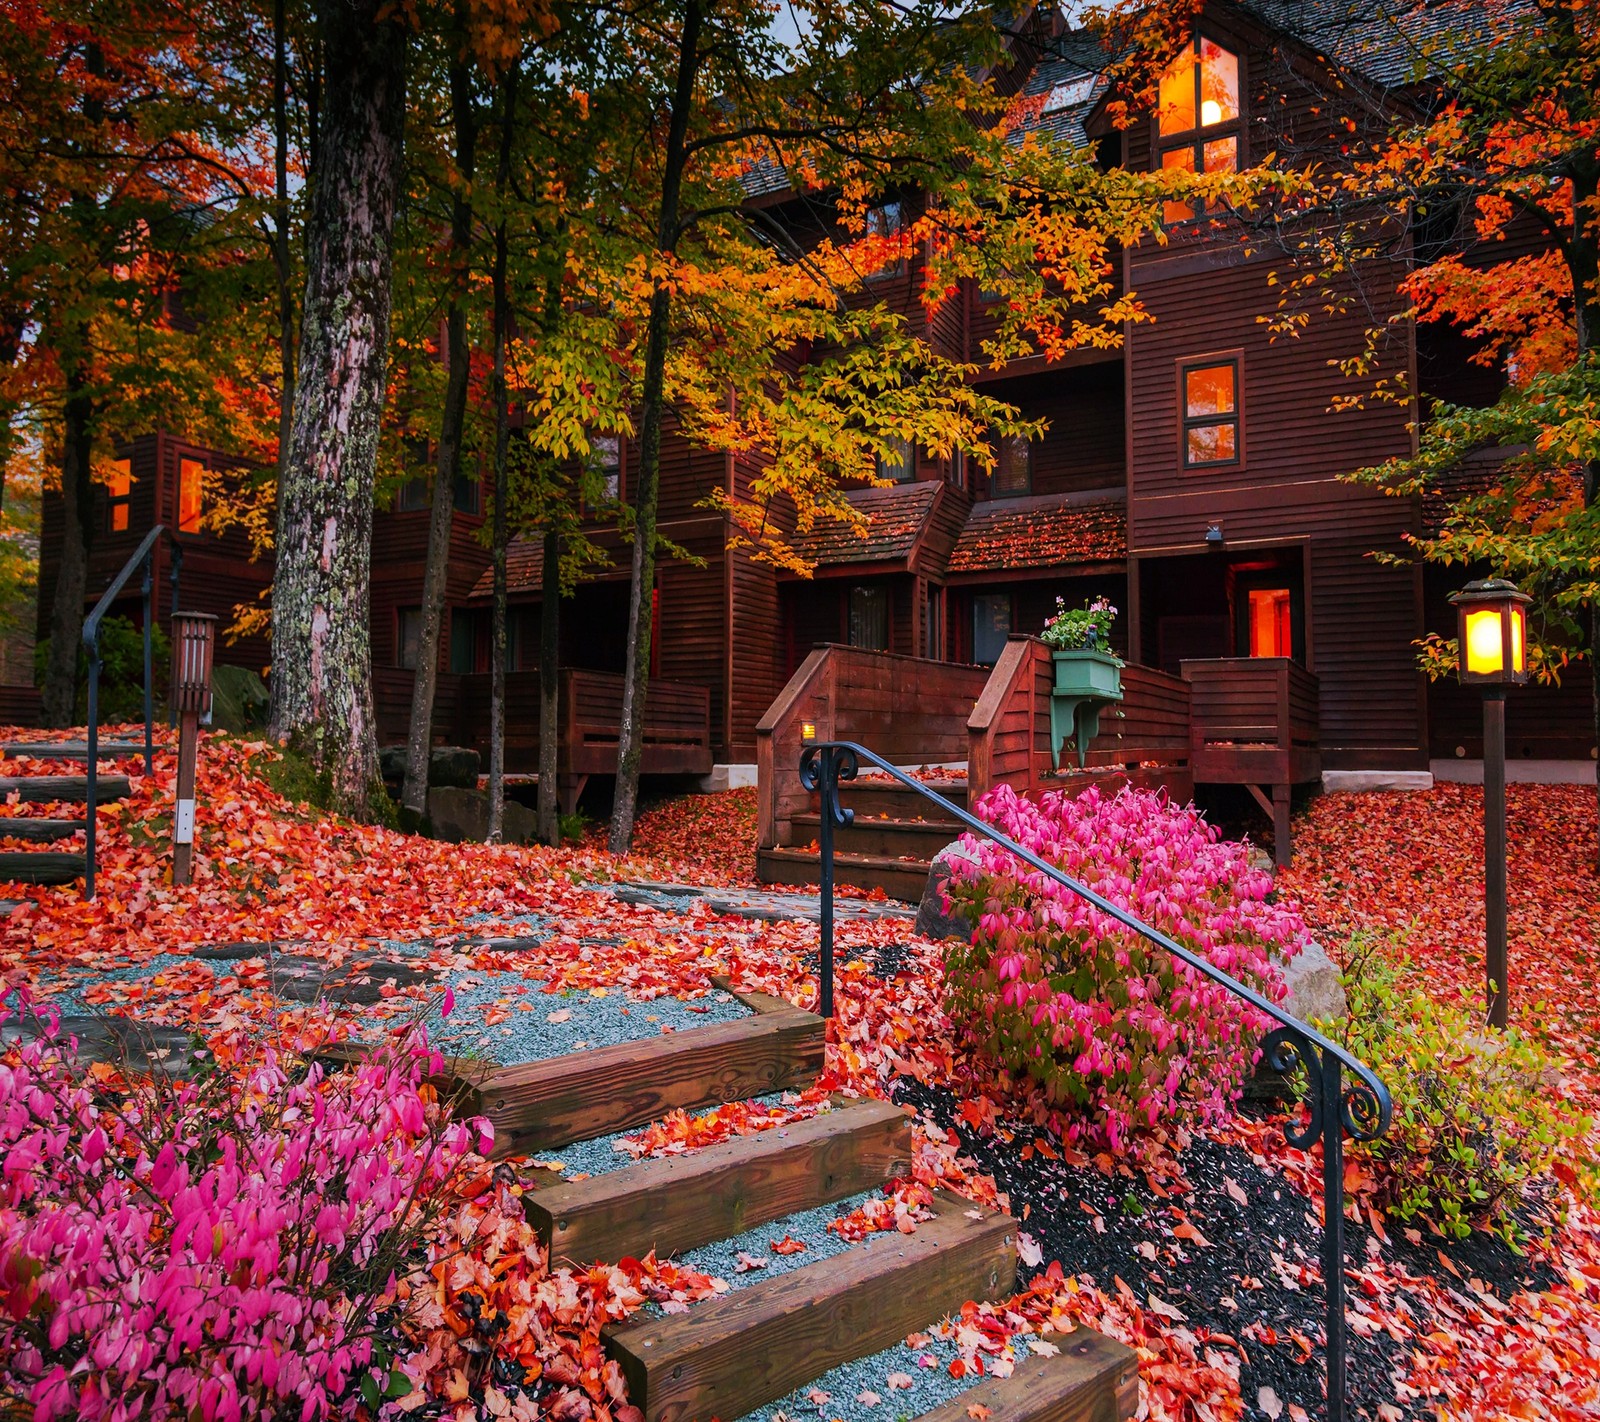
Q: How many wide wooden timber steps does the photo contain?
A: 4